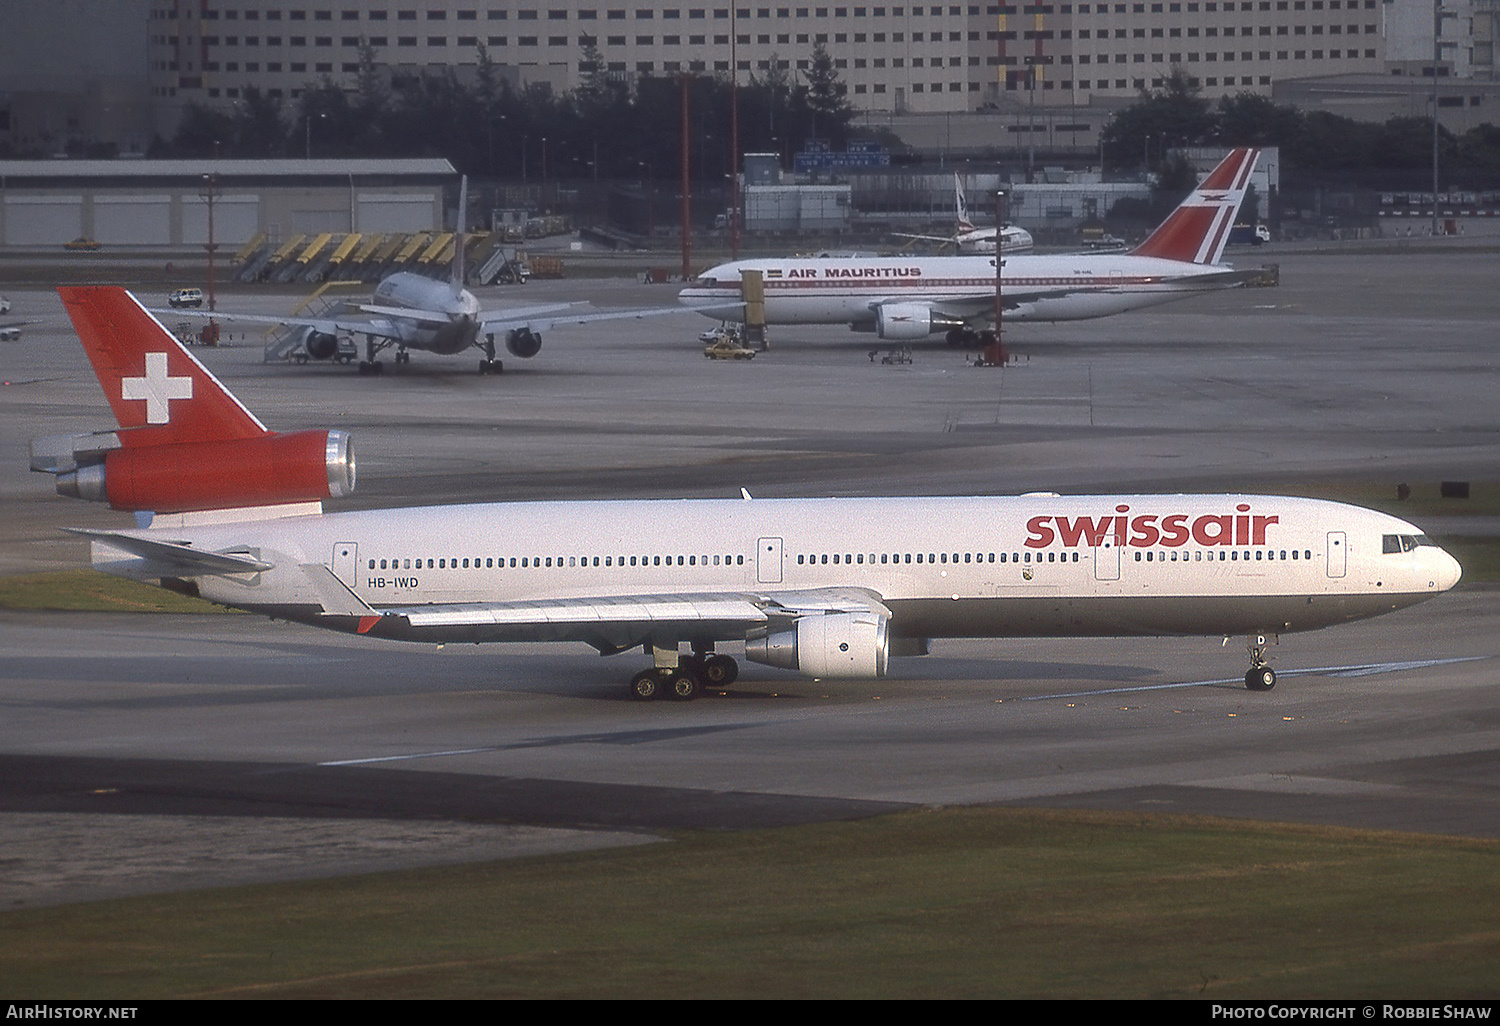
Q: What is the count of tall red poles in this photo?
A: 4